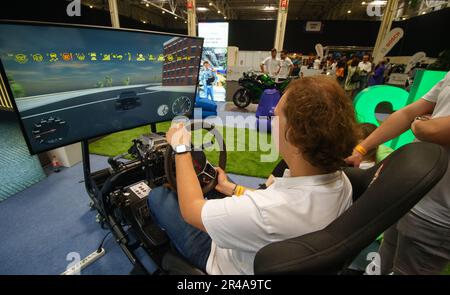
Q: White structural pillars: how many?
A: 4